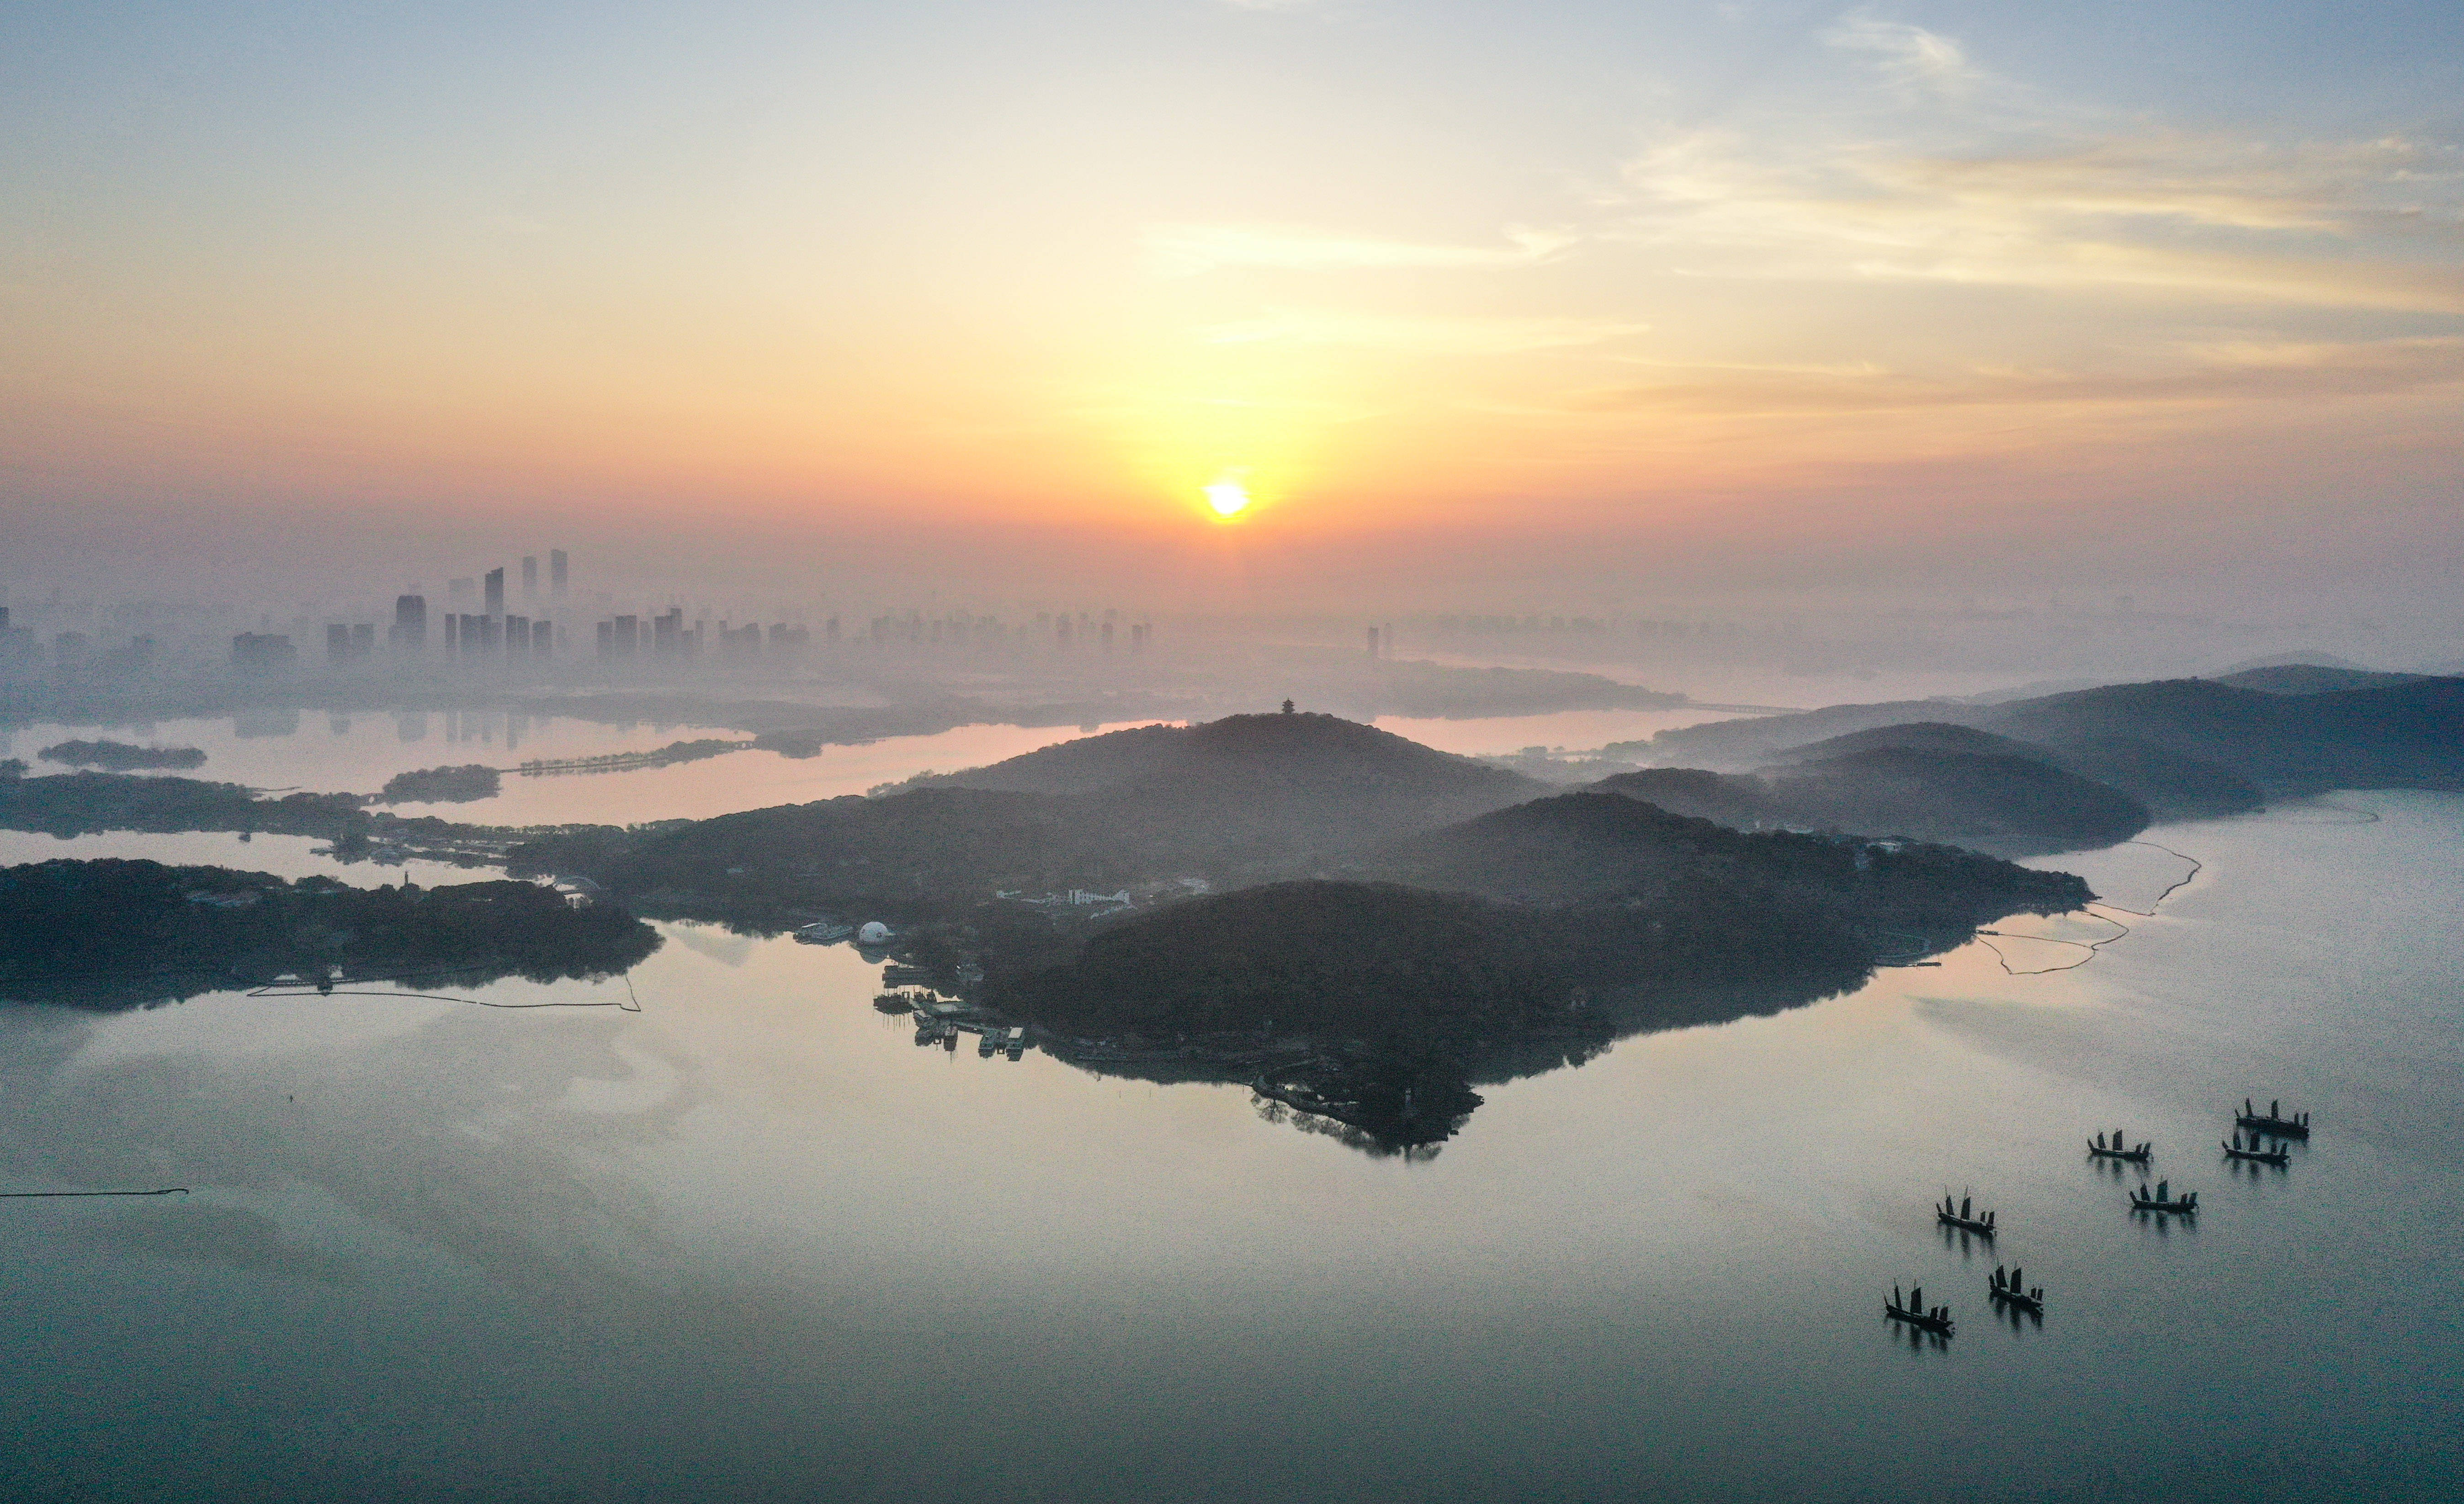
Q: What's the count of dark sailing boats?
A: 7